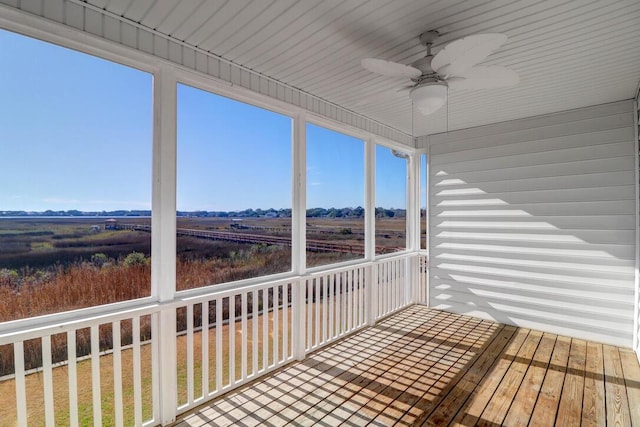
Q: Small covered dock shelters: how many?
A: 2